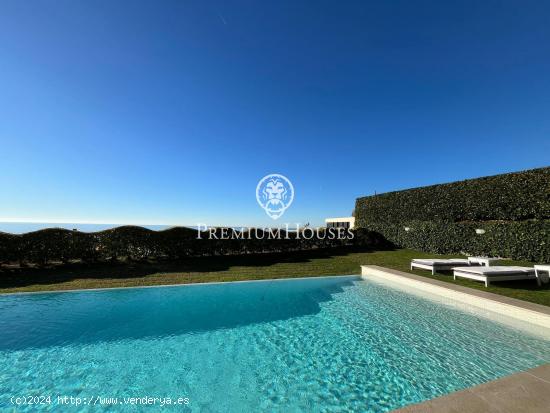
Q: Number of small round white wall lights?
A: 2